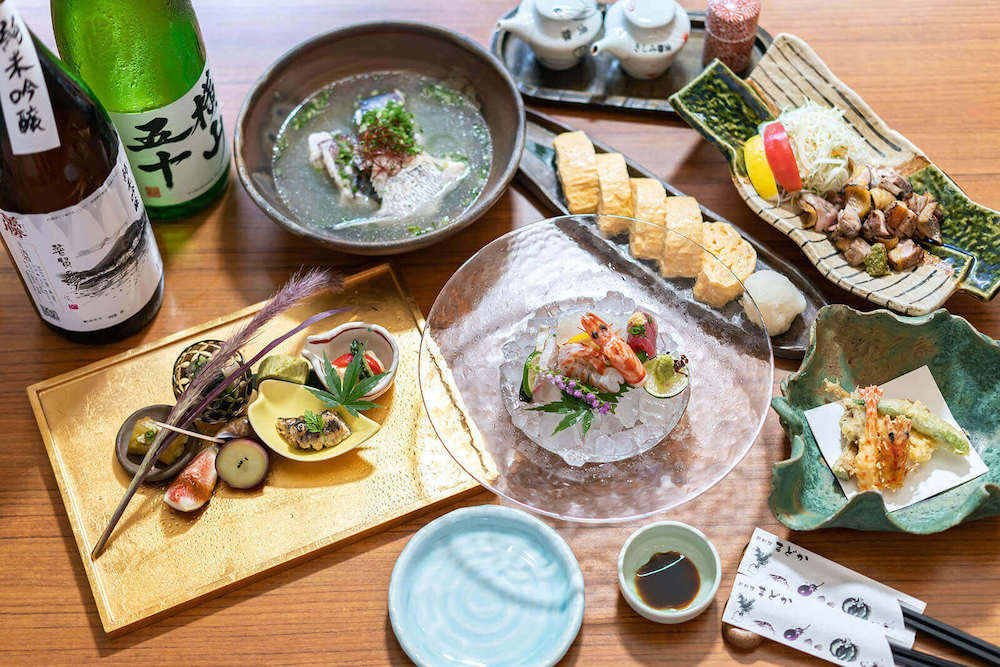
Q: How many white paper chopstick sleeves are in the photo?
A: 2